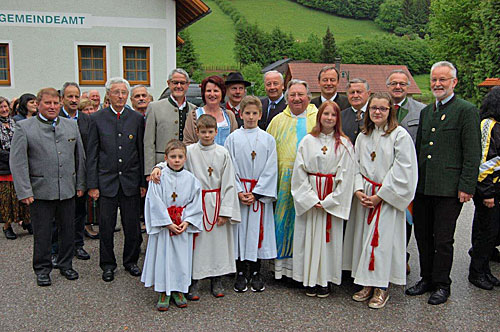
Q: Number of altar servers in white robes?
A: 5